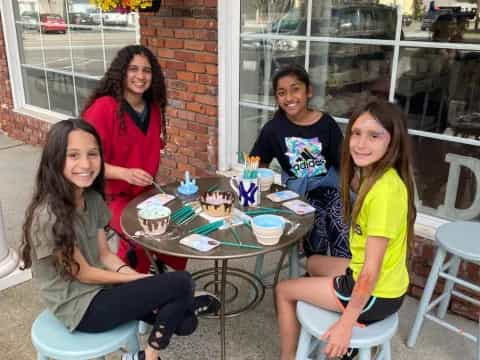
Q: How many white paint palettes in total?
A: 4